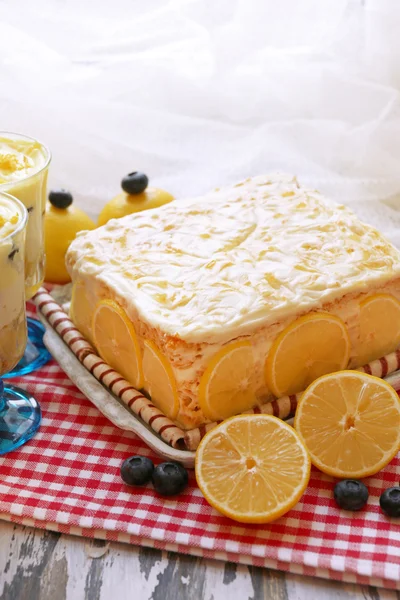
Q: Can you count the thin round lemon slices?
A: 6